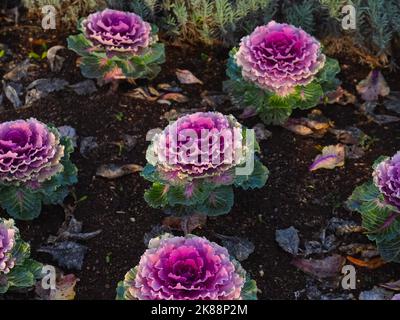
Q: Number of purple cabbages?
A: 7